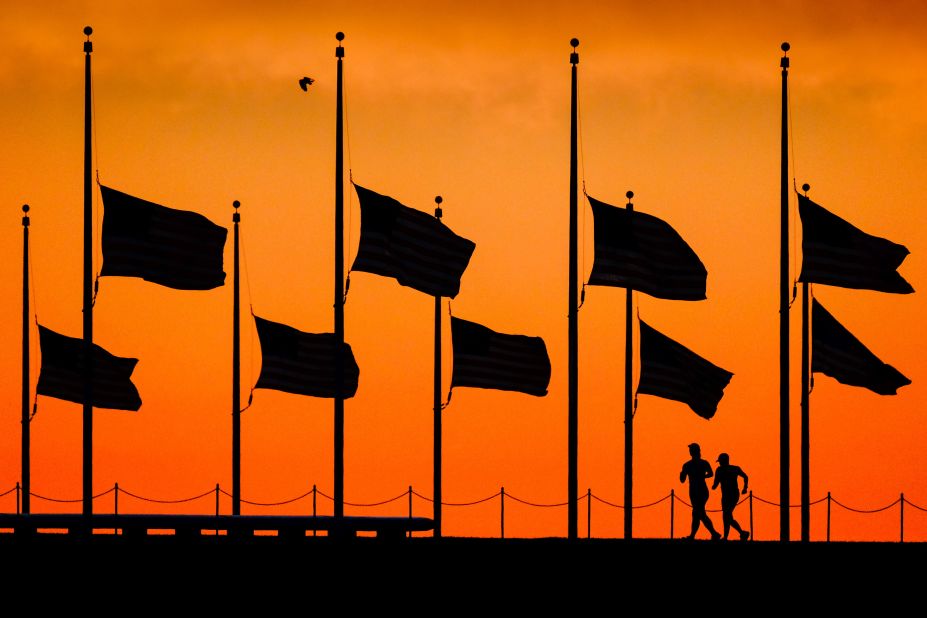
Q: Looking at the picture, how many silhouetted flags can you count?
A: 9